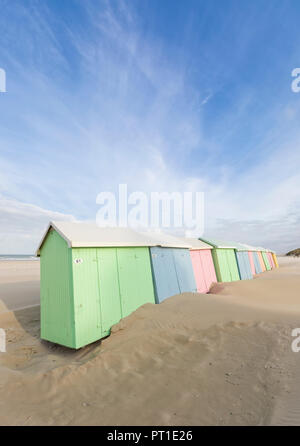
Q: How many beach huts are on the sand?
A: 11